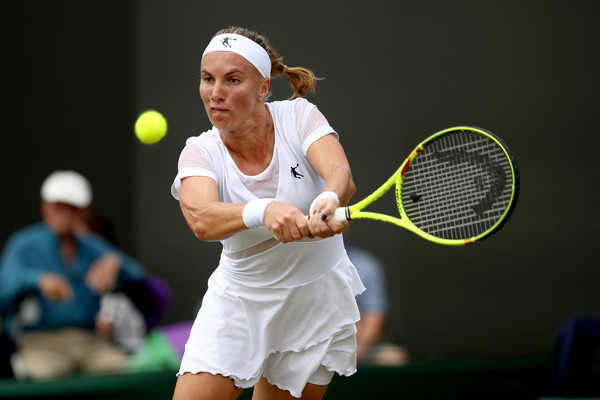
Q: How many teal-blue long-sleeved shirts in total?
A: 1